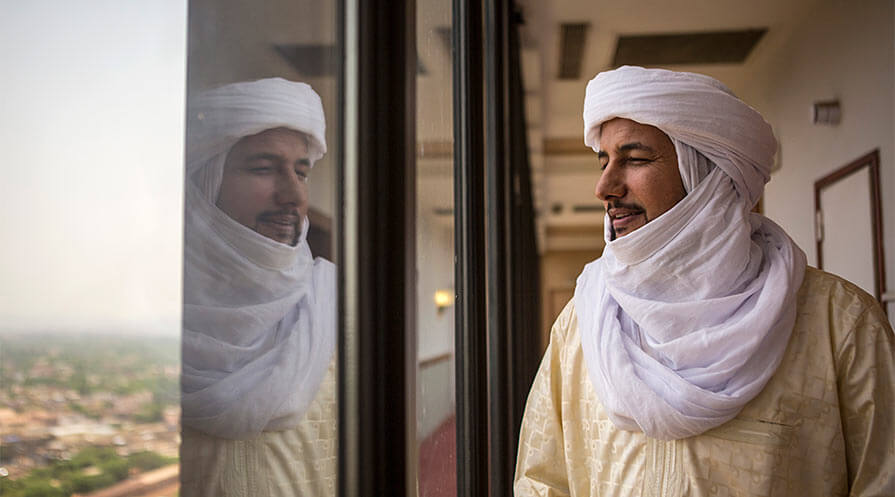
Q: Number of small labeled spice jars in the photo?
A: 0